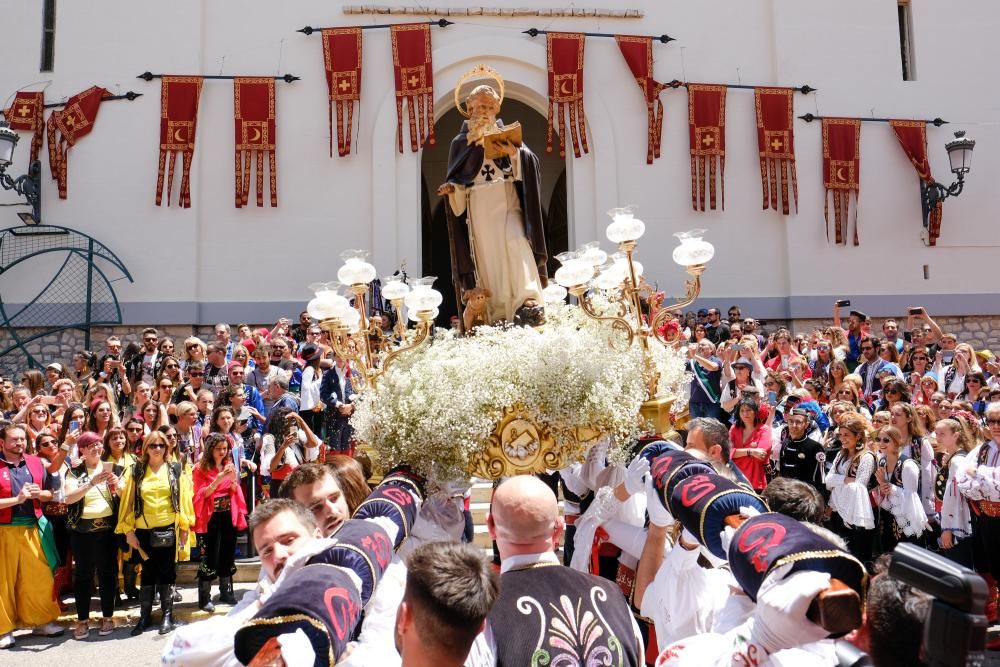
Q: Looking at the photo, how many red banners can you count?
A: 12